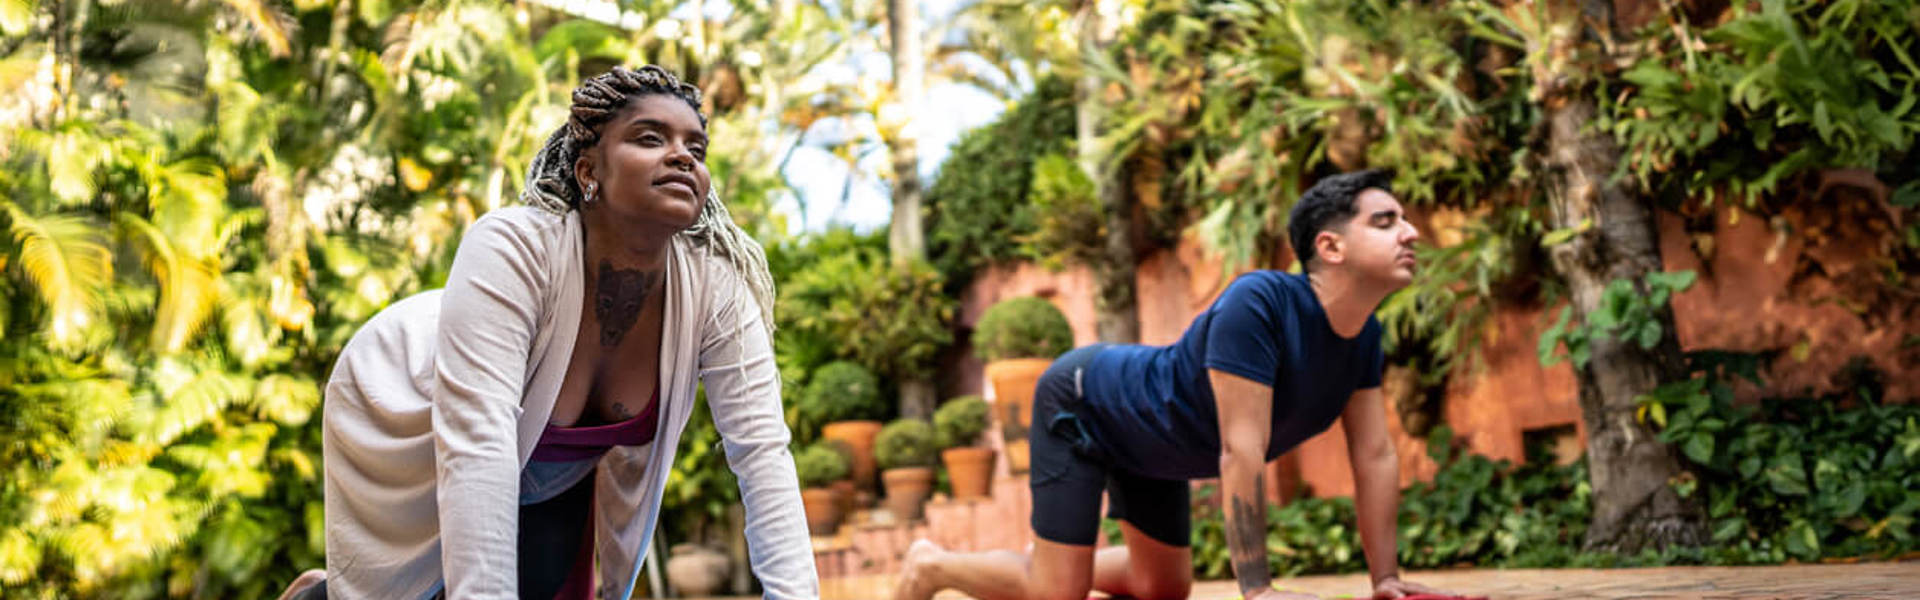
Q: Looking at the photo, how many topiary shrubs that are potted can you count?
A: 5